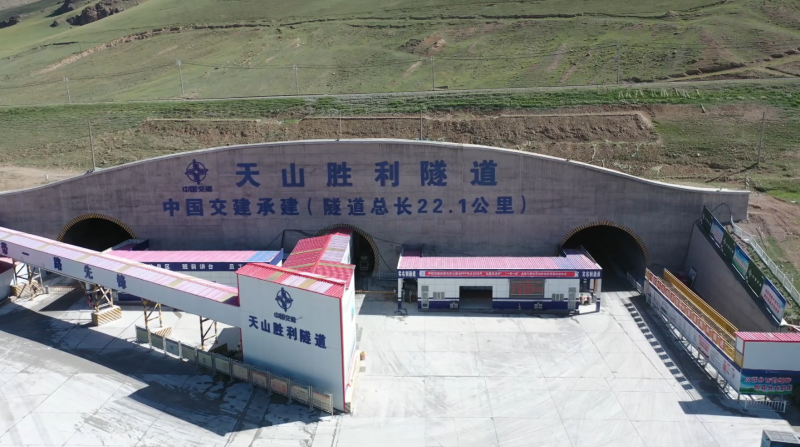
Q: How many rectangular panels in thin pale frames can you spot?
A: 11